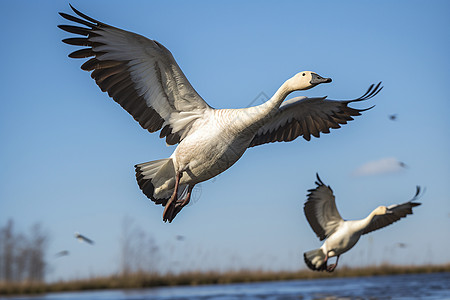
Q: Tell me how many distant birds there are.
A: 6